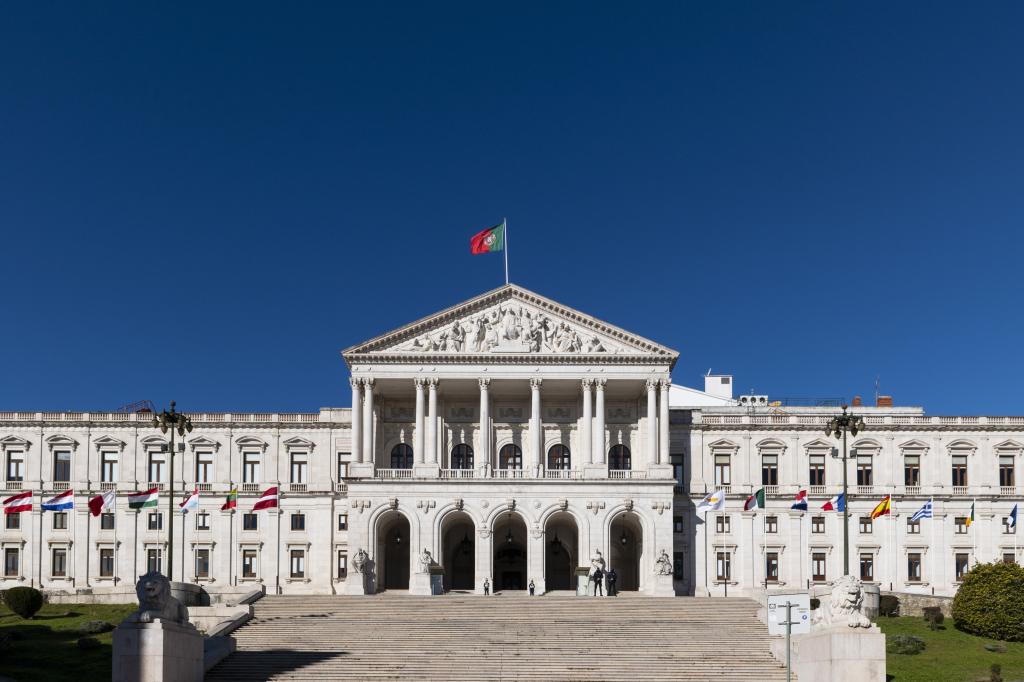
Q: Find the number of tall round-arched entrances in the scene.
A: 5